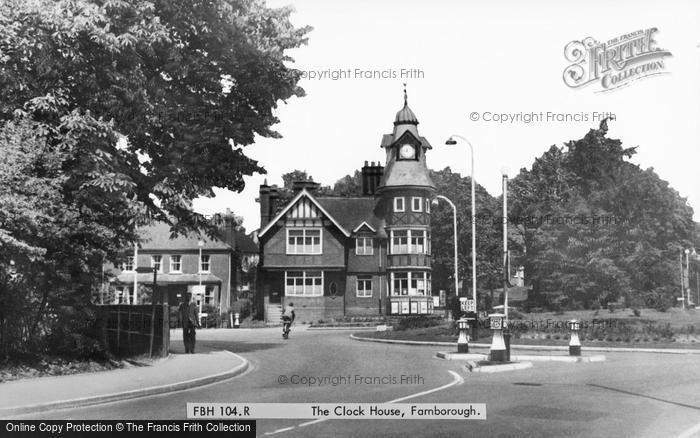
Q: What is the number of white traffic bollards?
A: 3